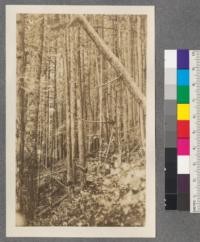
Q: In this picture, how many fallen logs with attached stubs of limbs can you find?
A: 1